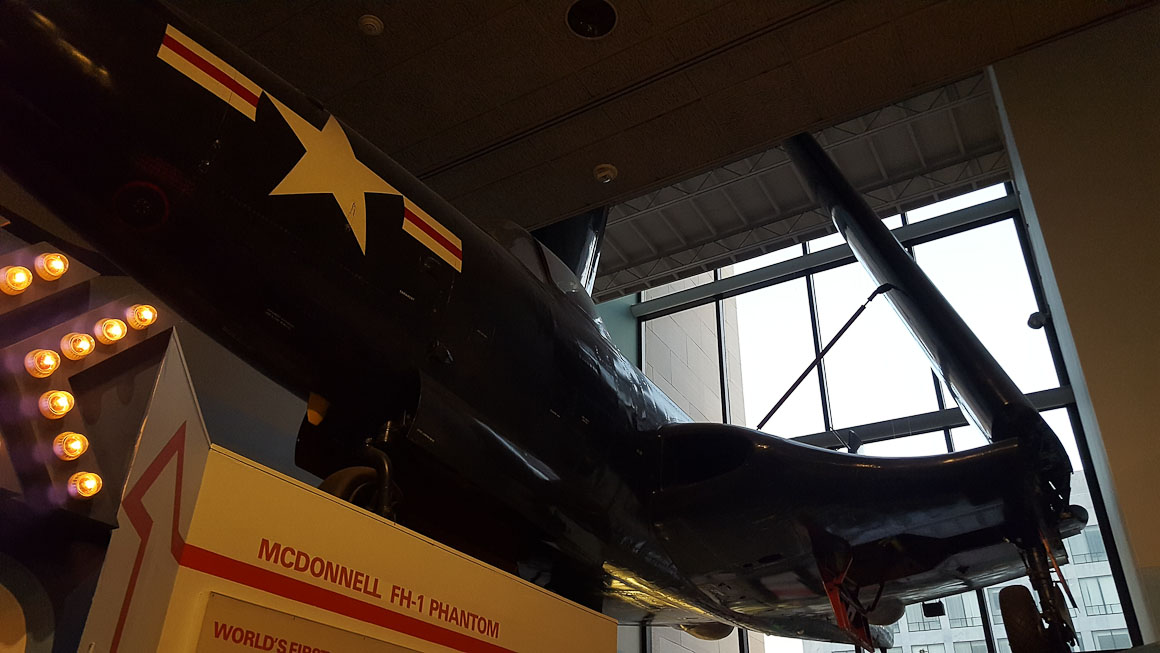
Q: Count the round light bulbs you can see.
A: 9